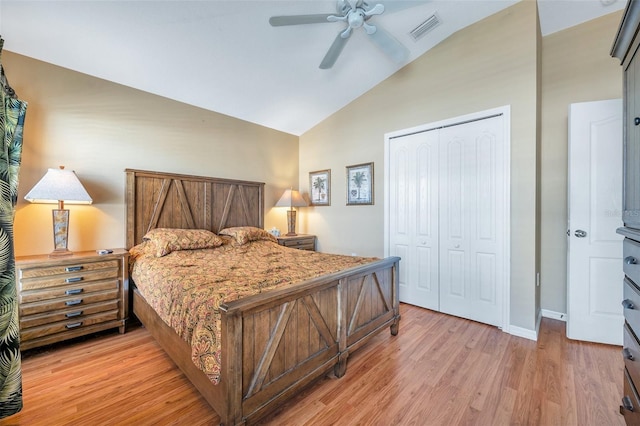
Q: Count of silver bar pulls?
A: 6